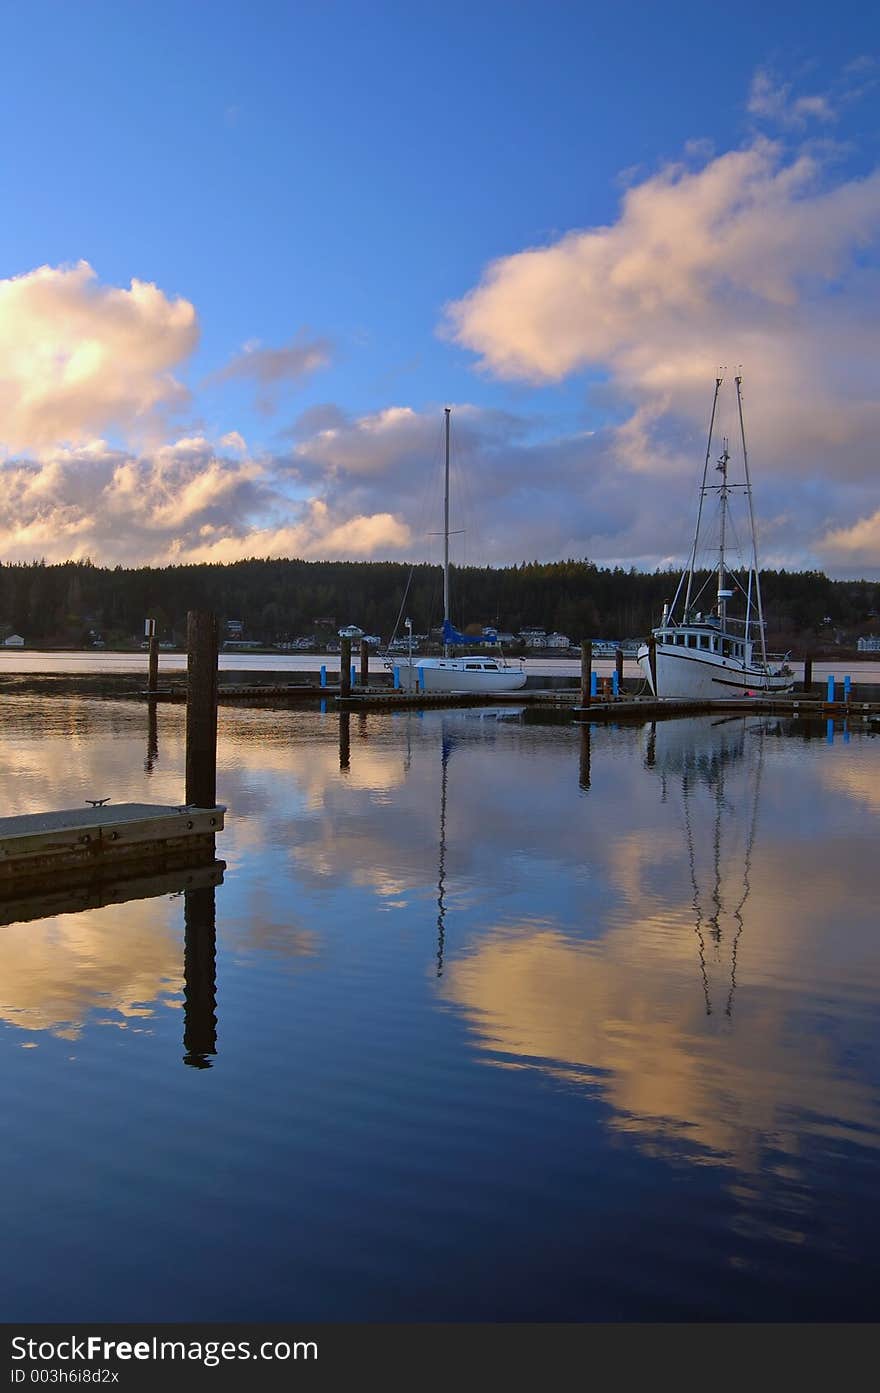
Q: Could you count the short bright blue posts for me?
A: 8